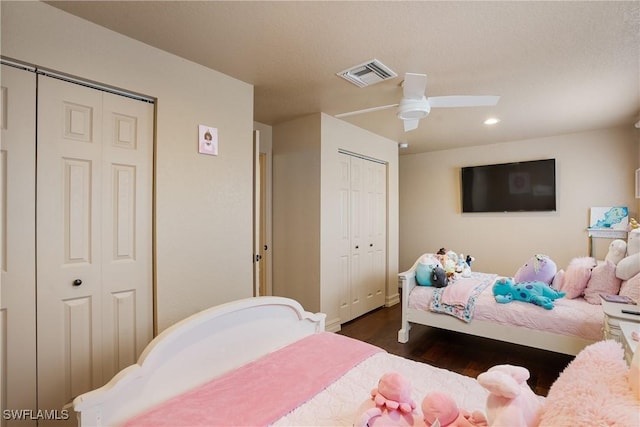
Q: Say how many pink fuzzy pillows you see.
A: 1